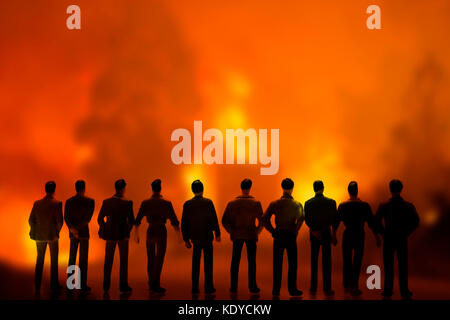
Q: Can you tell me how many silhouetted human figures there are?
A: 10